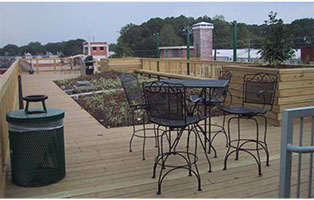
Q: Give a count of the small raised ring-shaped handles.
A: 1